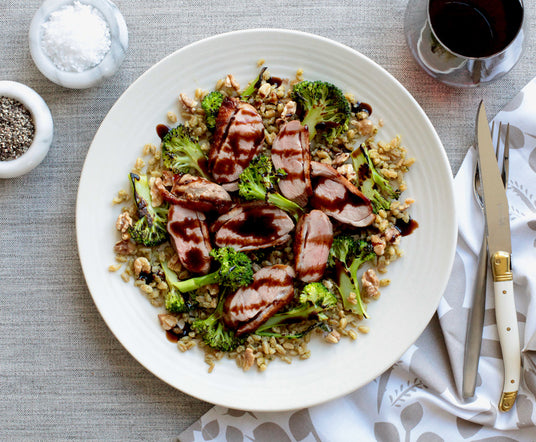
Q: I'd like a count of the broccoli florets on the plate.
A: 11